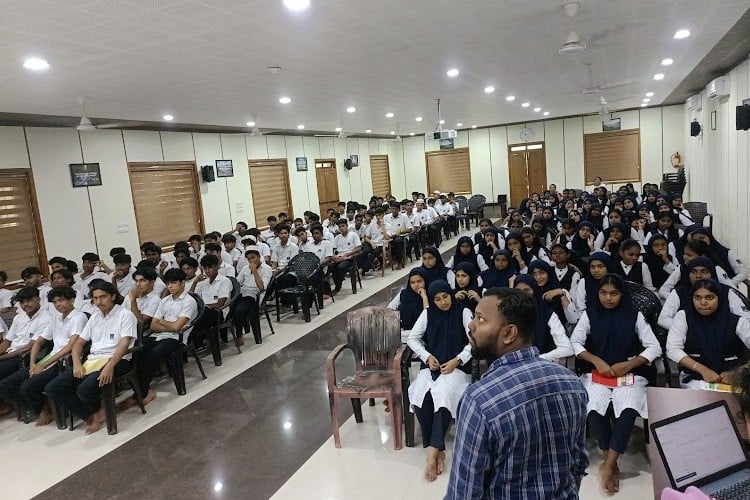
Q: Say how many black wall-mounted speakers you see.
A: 4